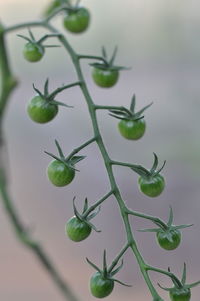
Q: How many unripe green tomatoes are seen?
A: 11